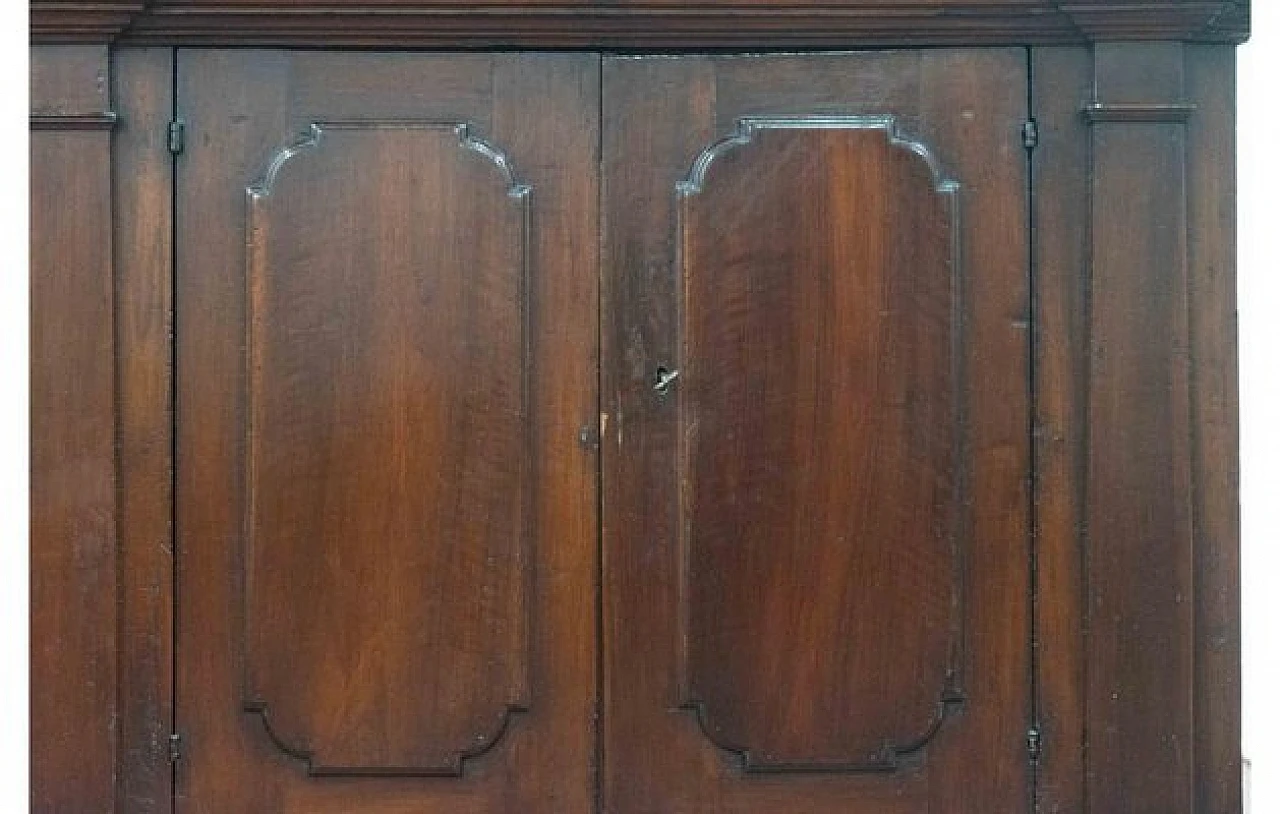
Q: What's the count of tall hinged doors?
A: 2